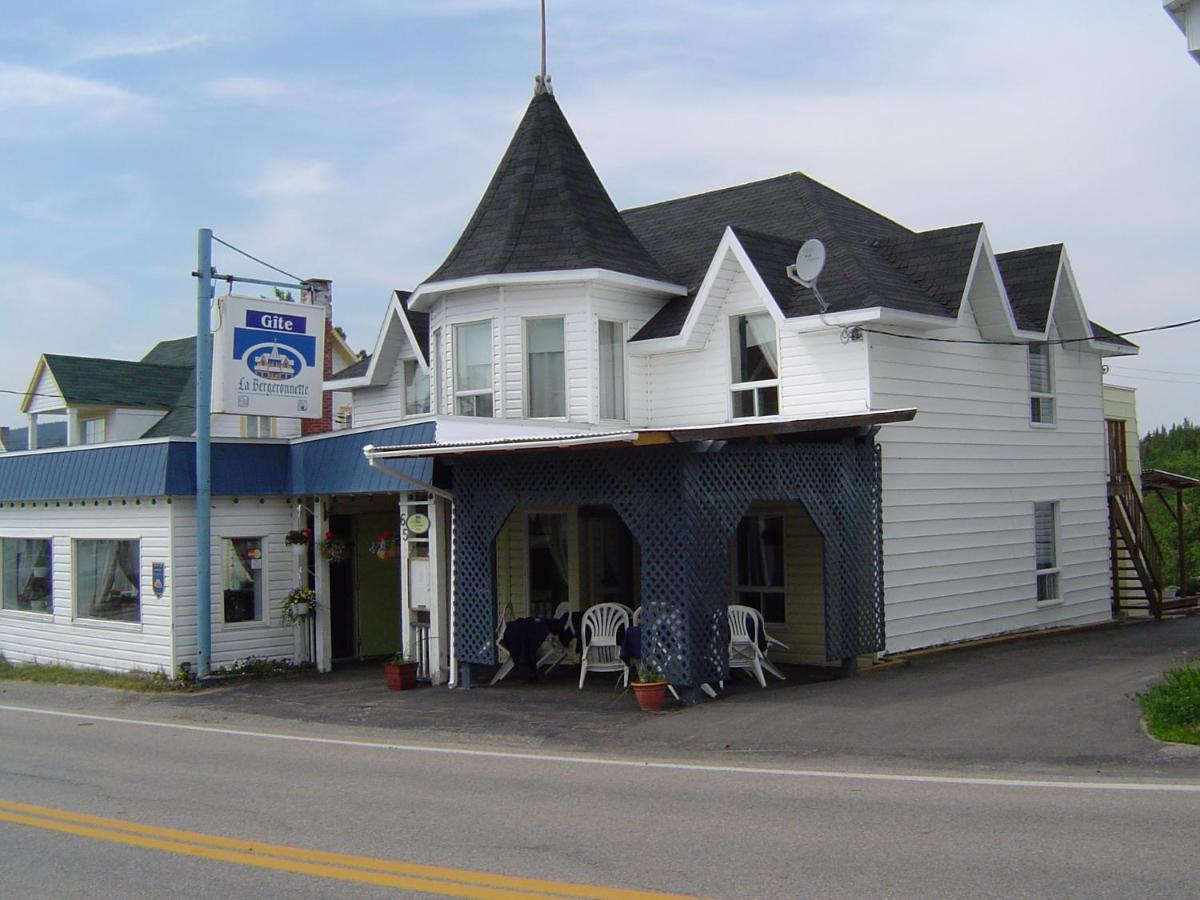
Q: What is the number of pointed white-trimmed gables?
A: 4